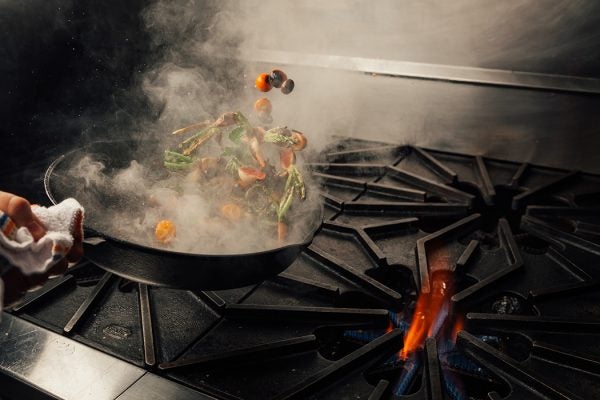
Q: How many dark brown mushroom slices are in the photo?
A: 2